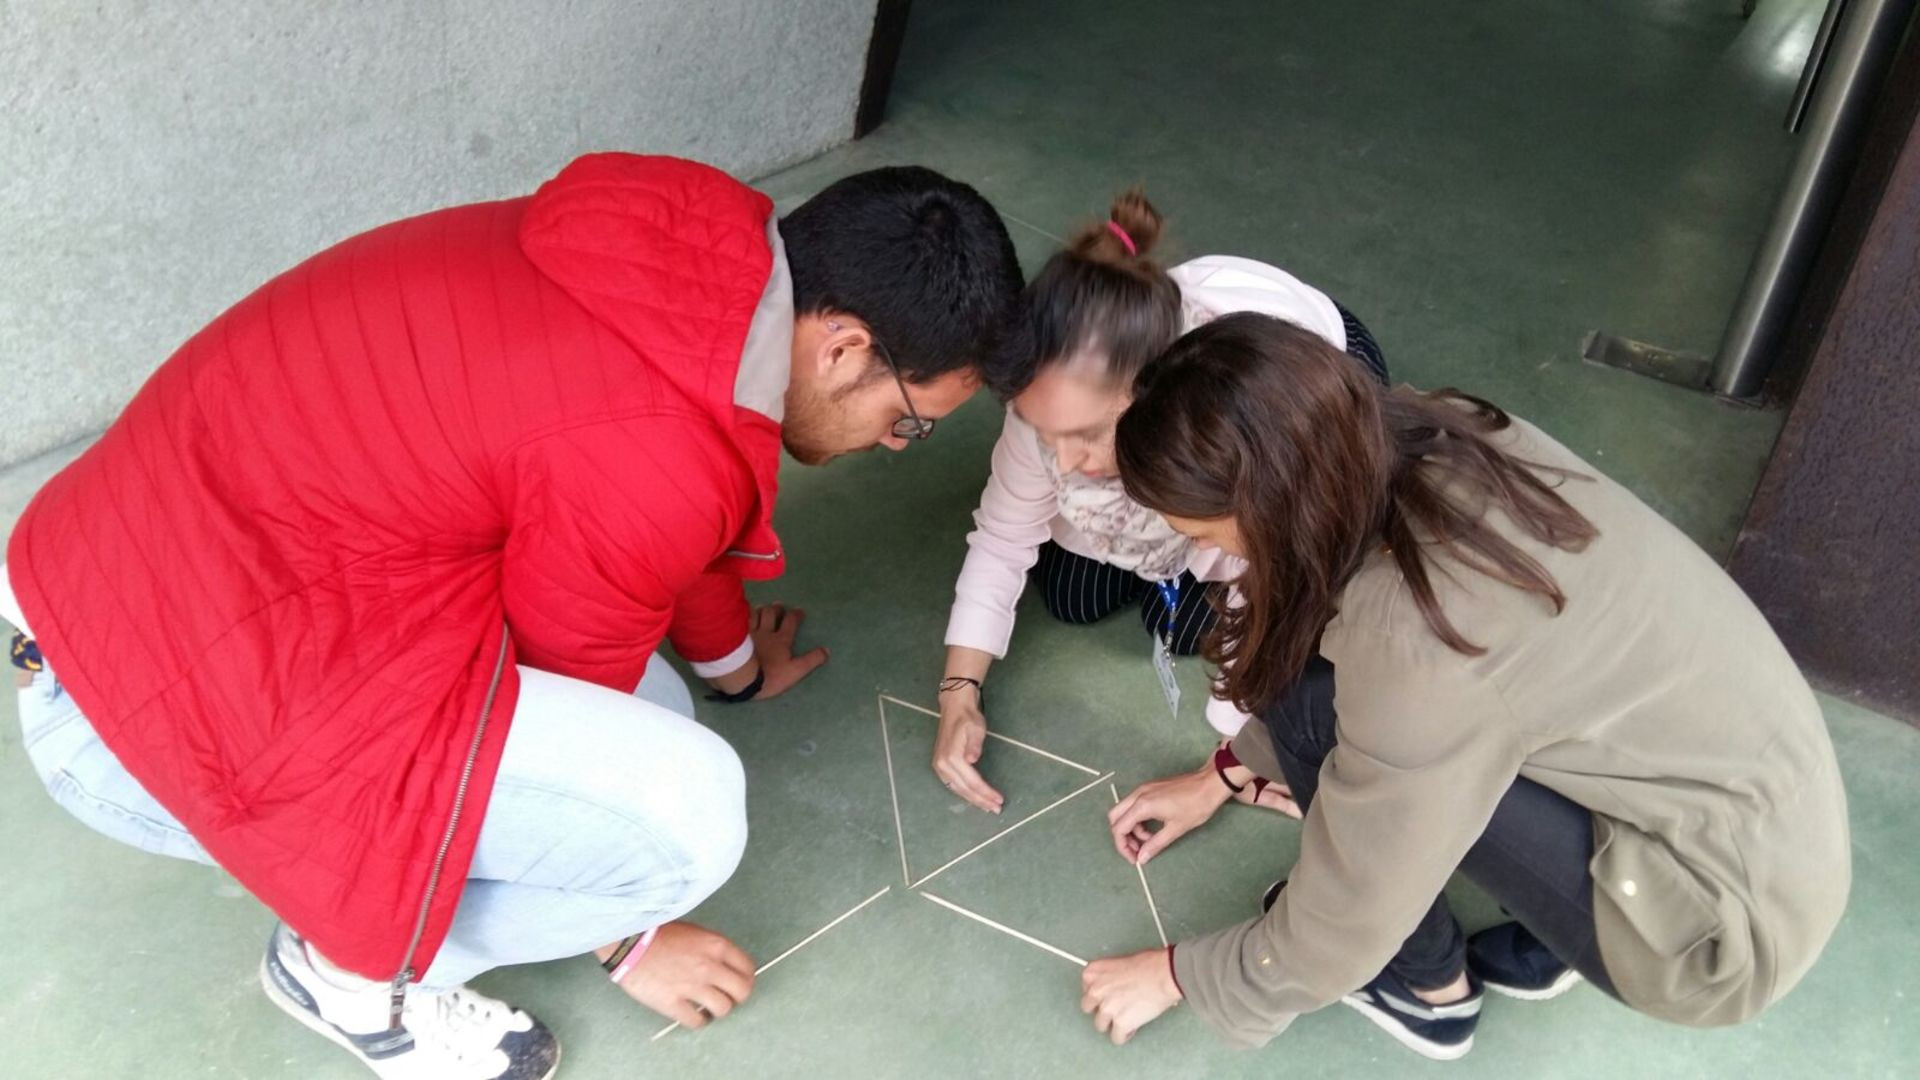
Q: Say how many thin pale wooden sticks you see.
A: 6